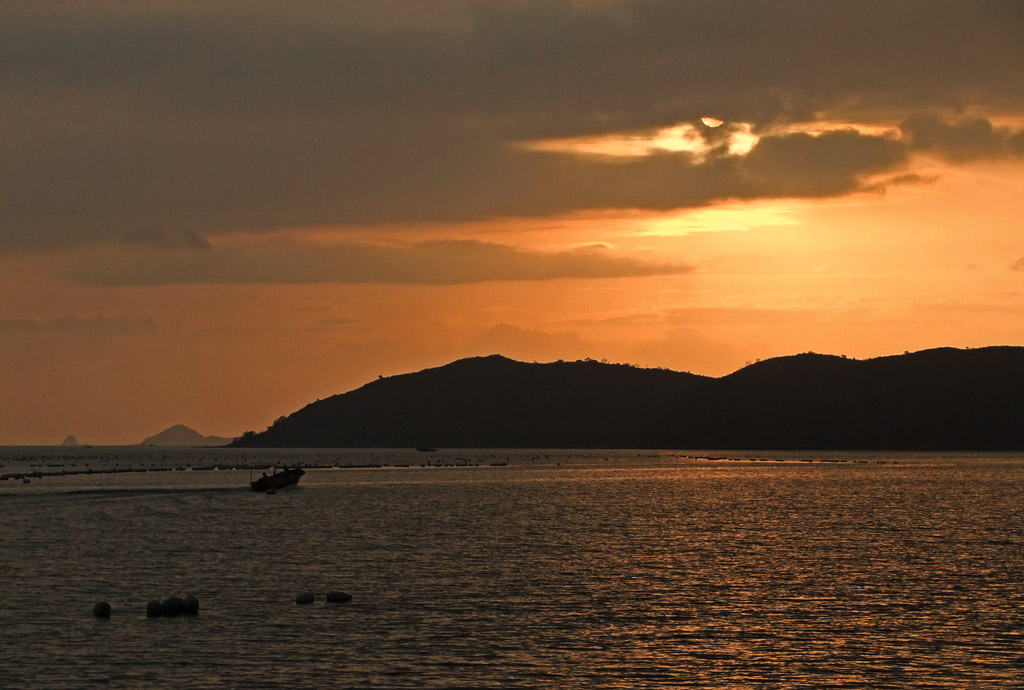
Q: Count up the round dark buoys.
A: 6